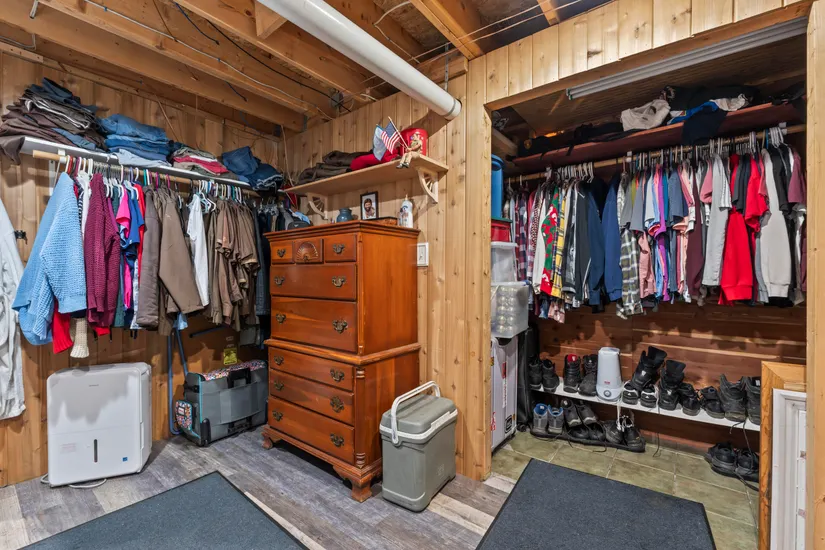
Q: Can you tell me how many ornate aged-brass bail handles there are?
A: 12